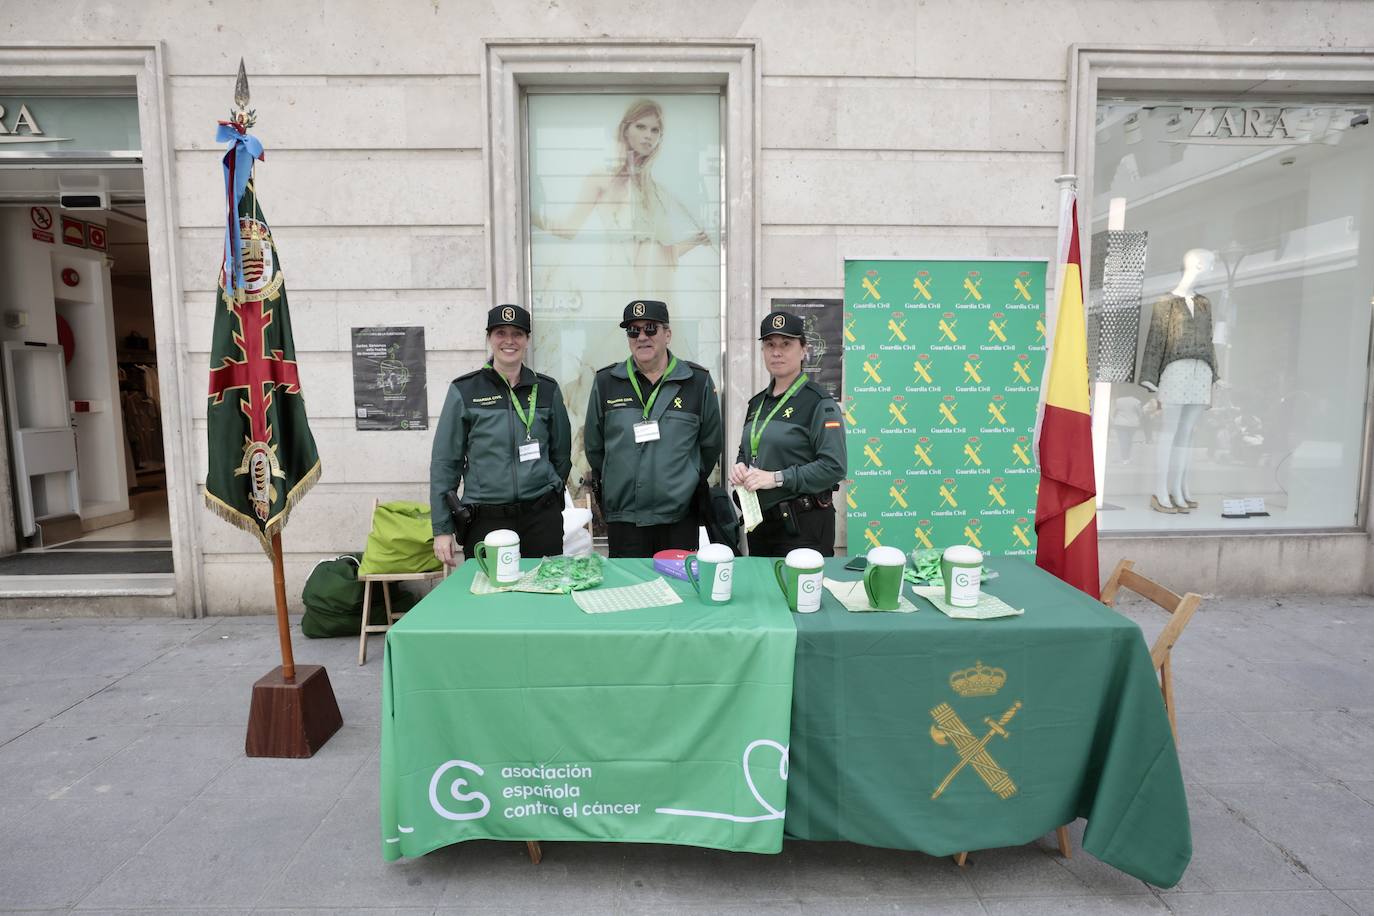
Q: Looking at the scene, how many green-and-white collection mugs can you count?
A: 5